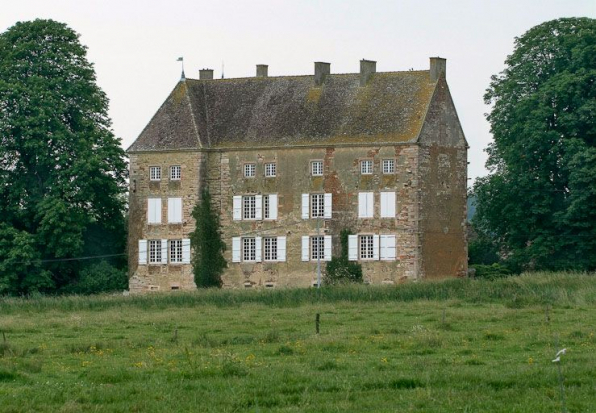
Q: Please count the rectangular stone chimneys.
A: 5